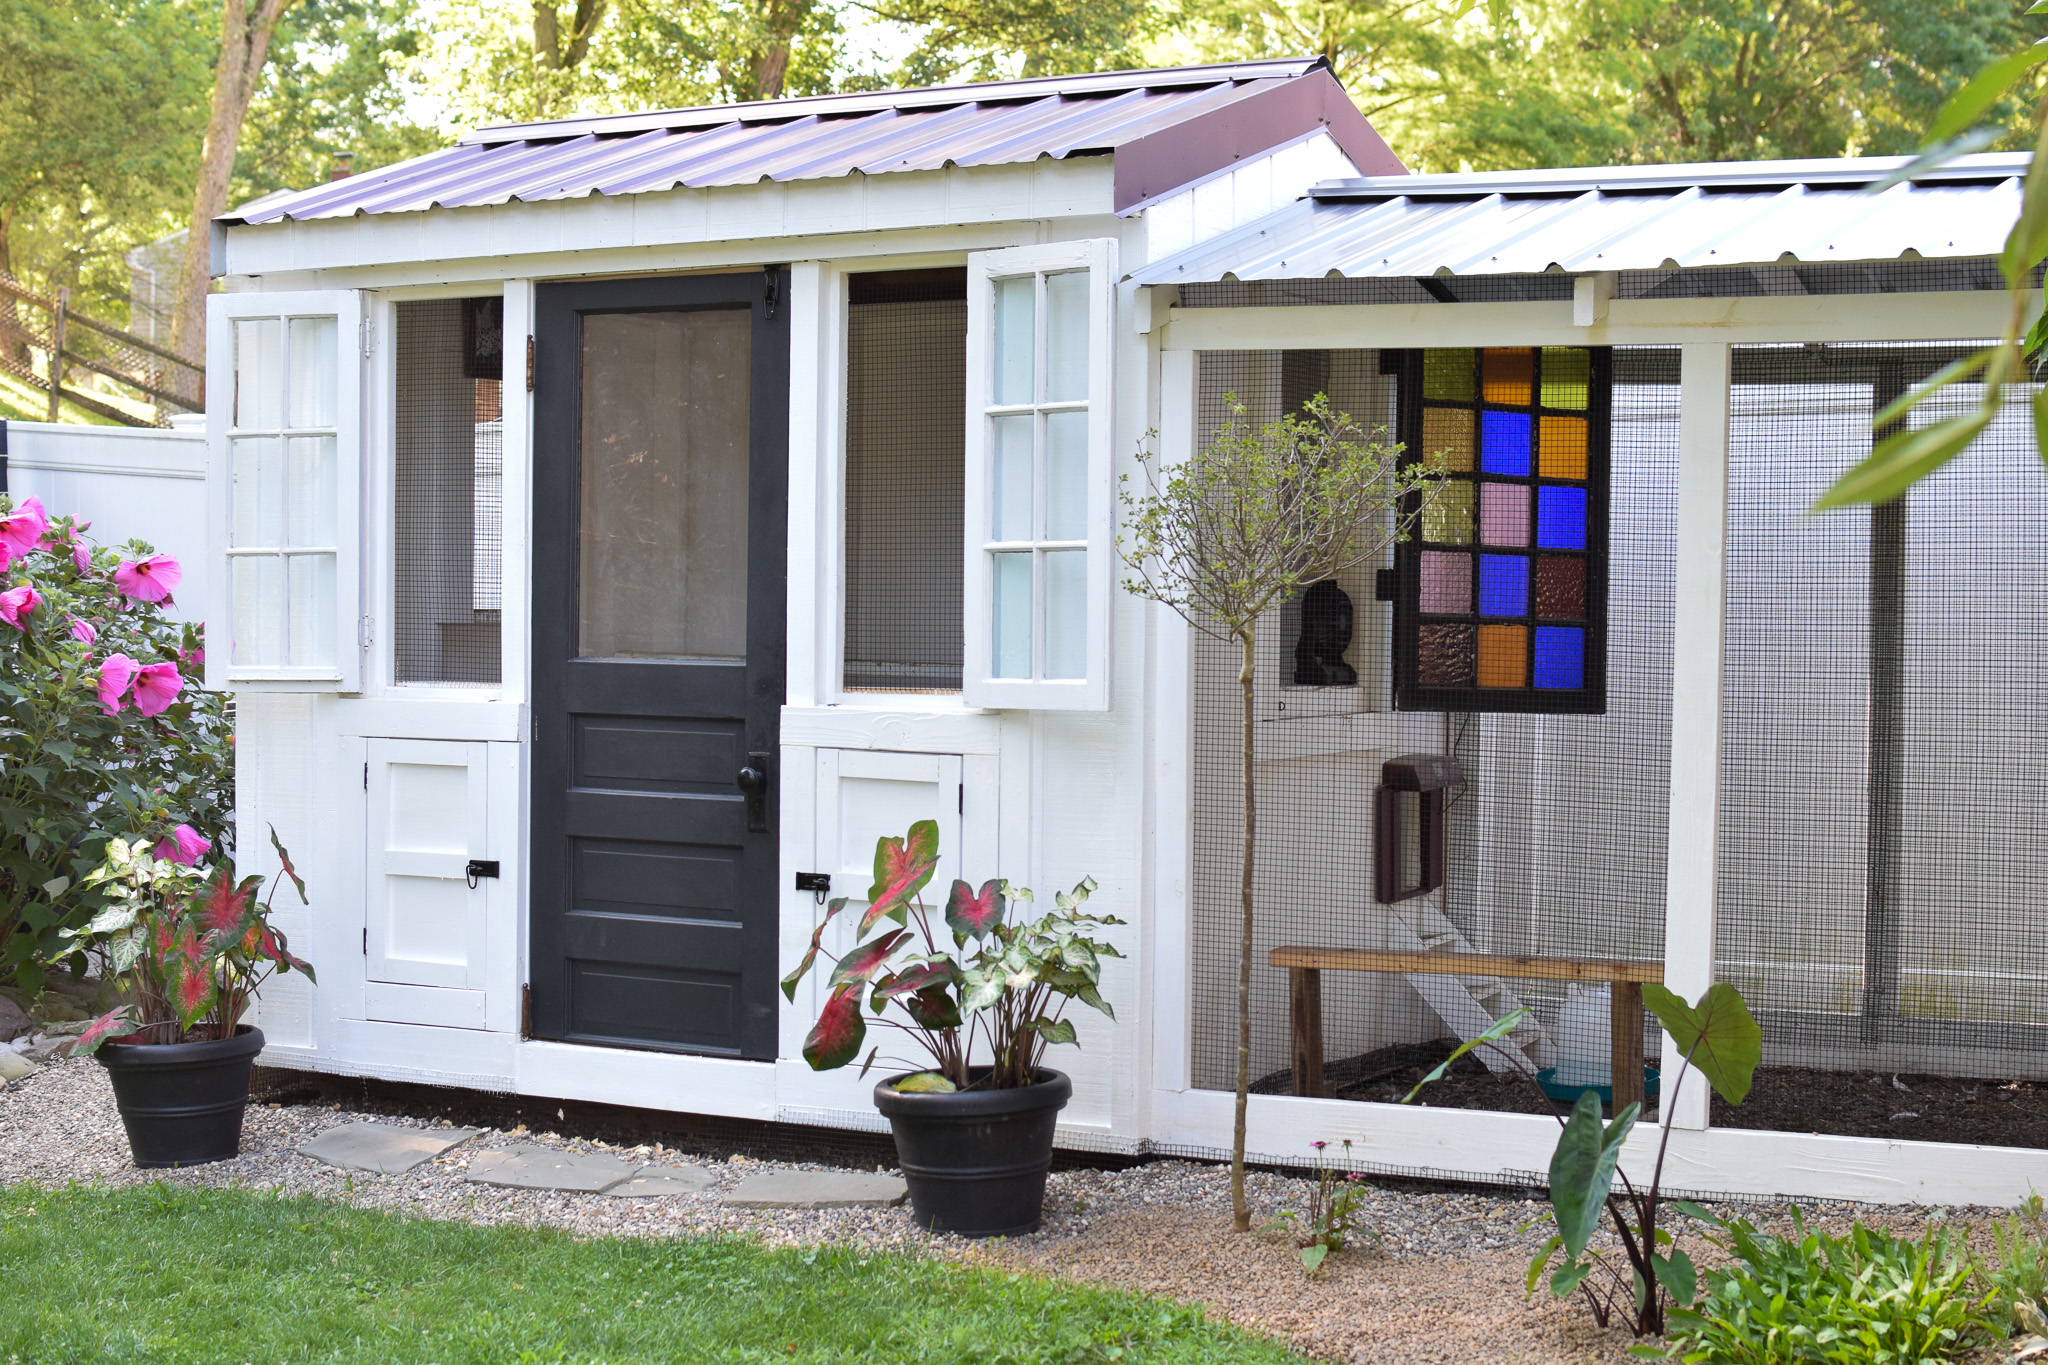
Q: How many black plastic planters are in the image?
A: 2